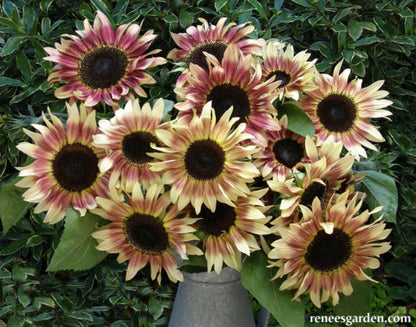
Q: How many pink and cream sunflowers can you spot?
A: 13